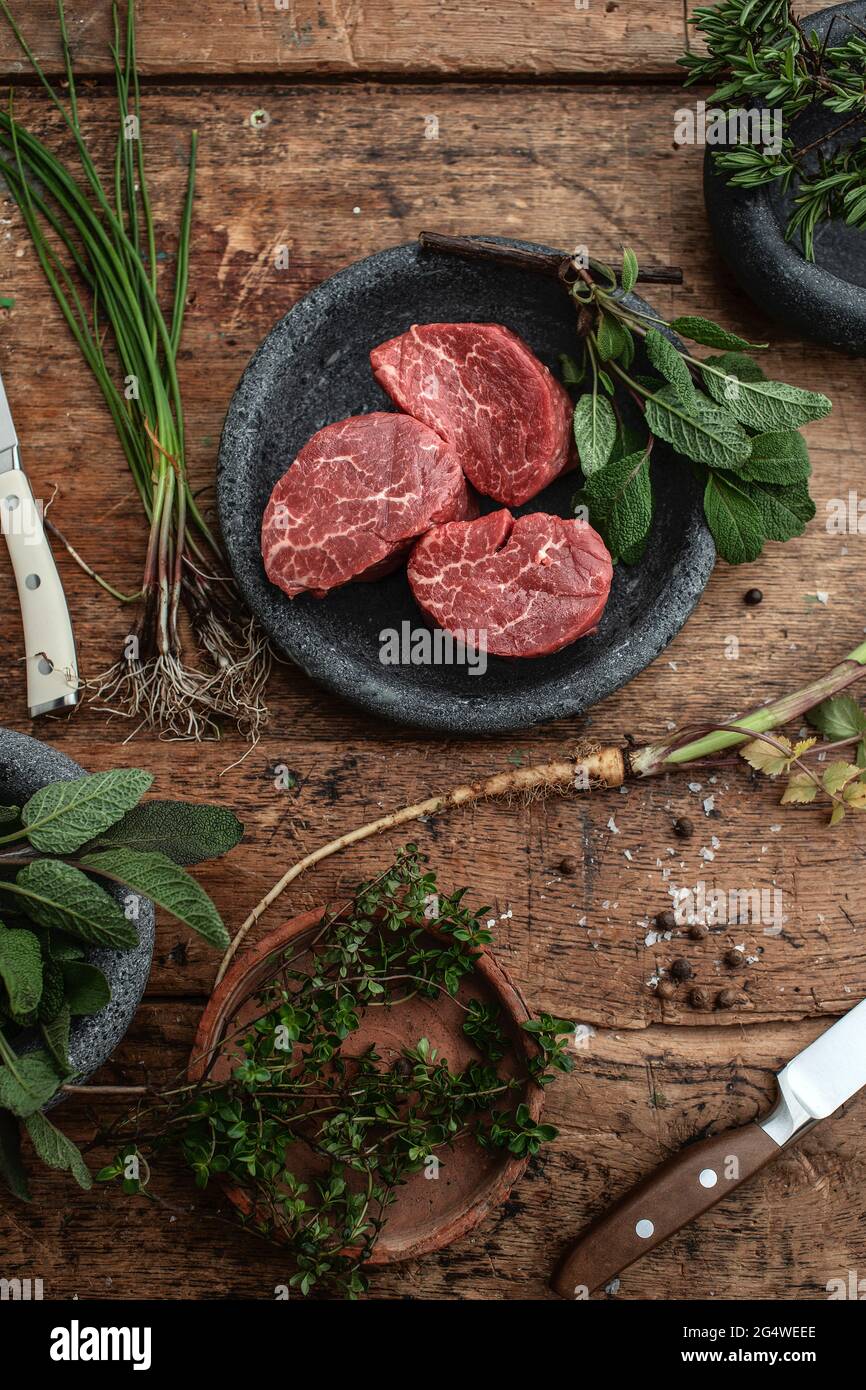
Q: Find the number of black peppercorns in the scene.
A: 10